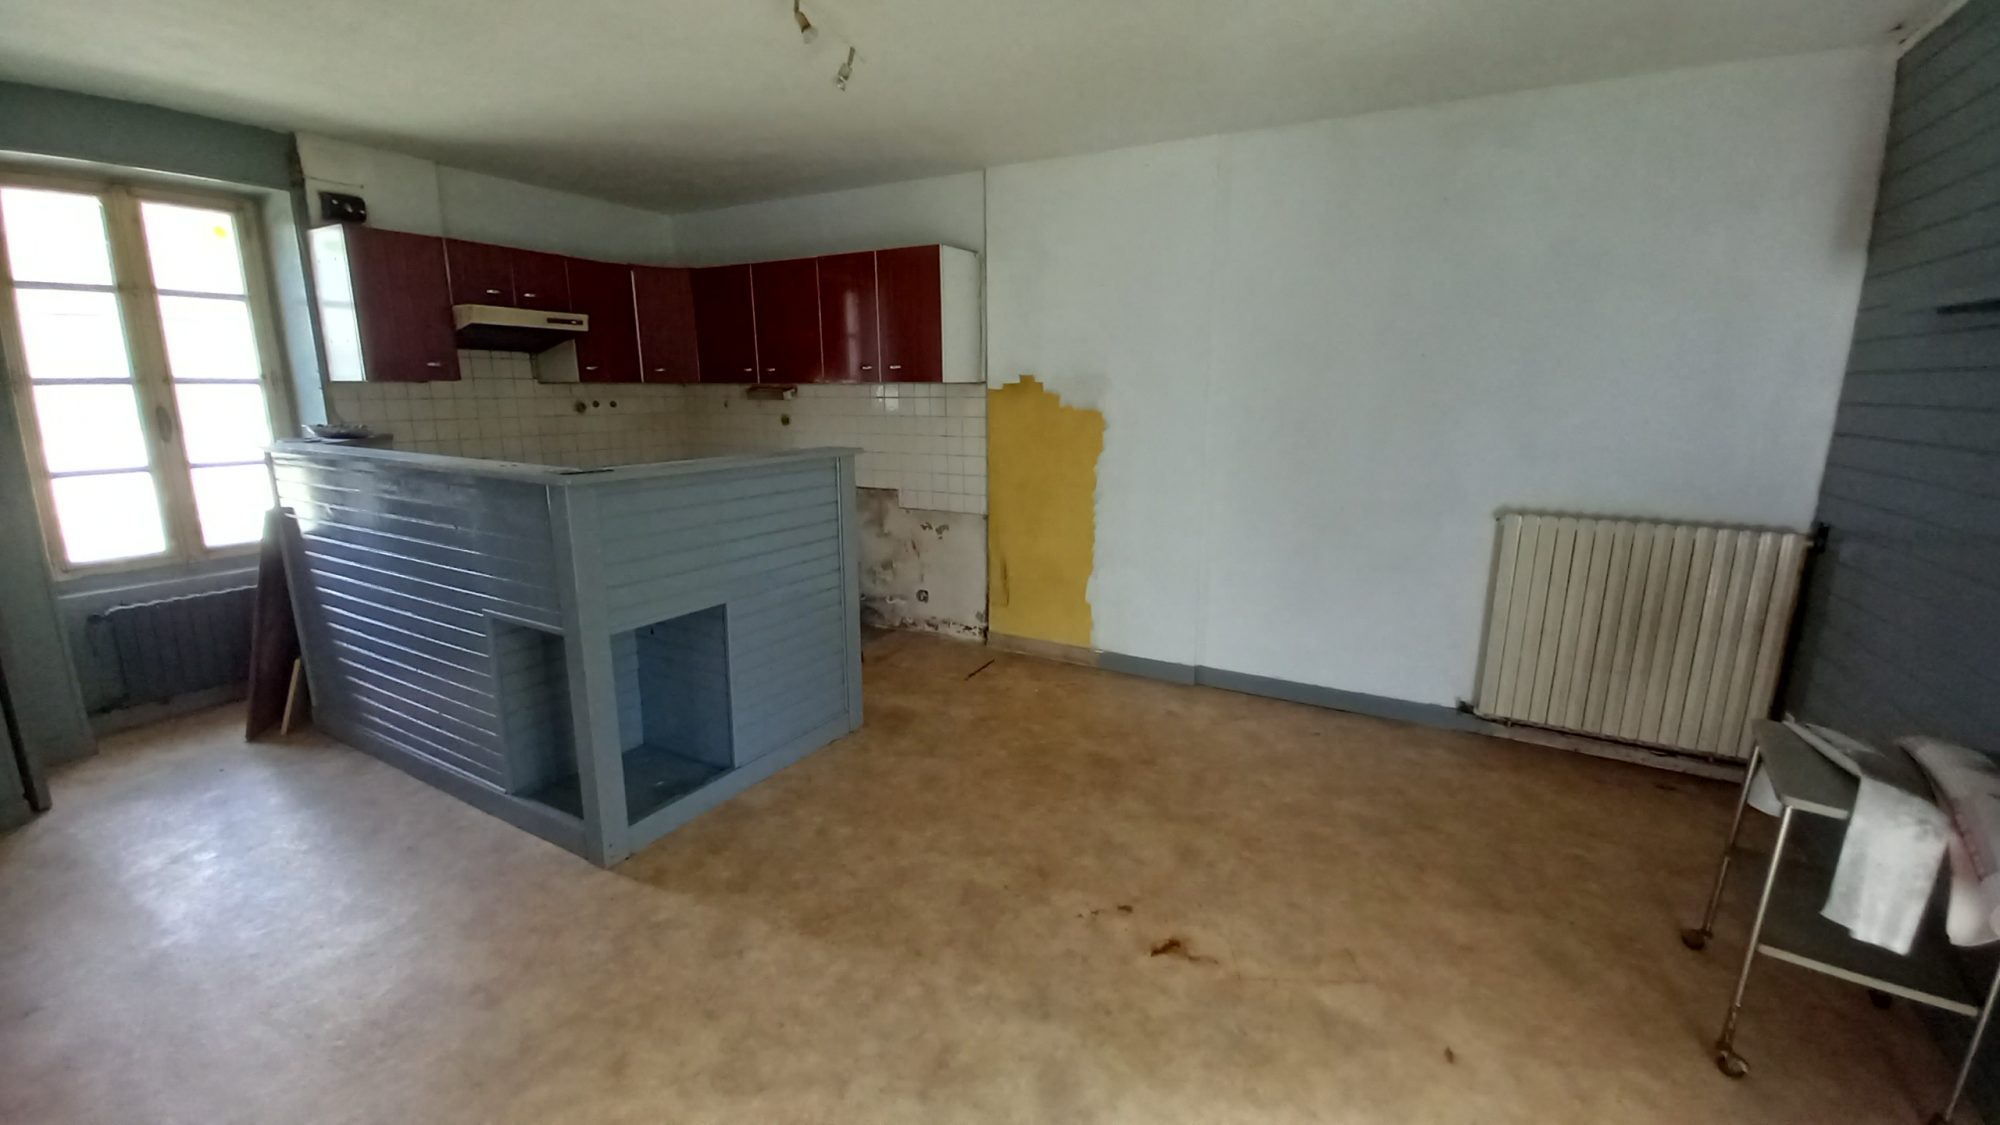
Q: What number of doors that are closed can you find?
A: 9